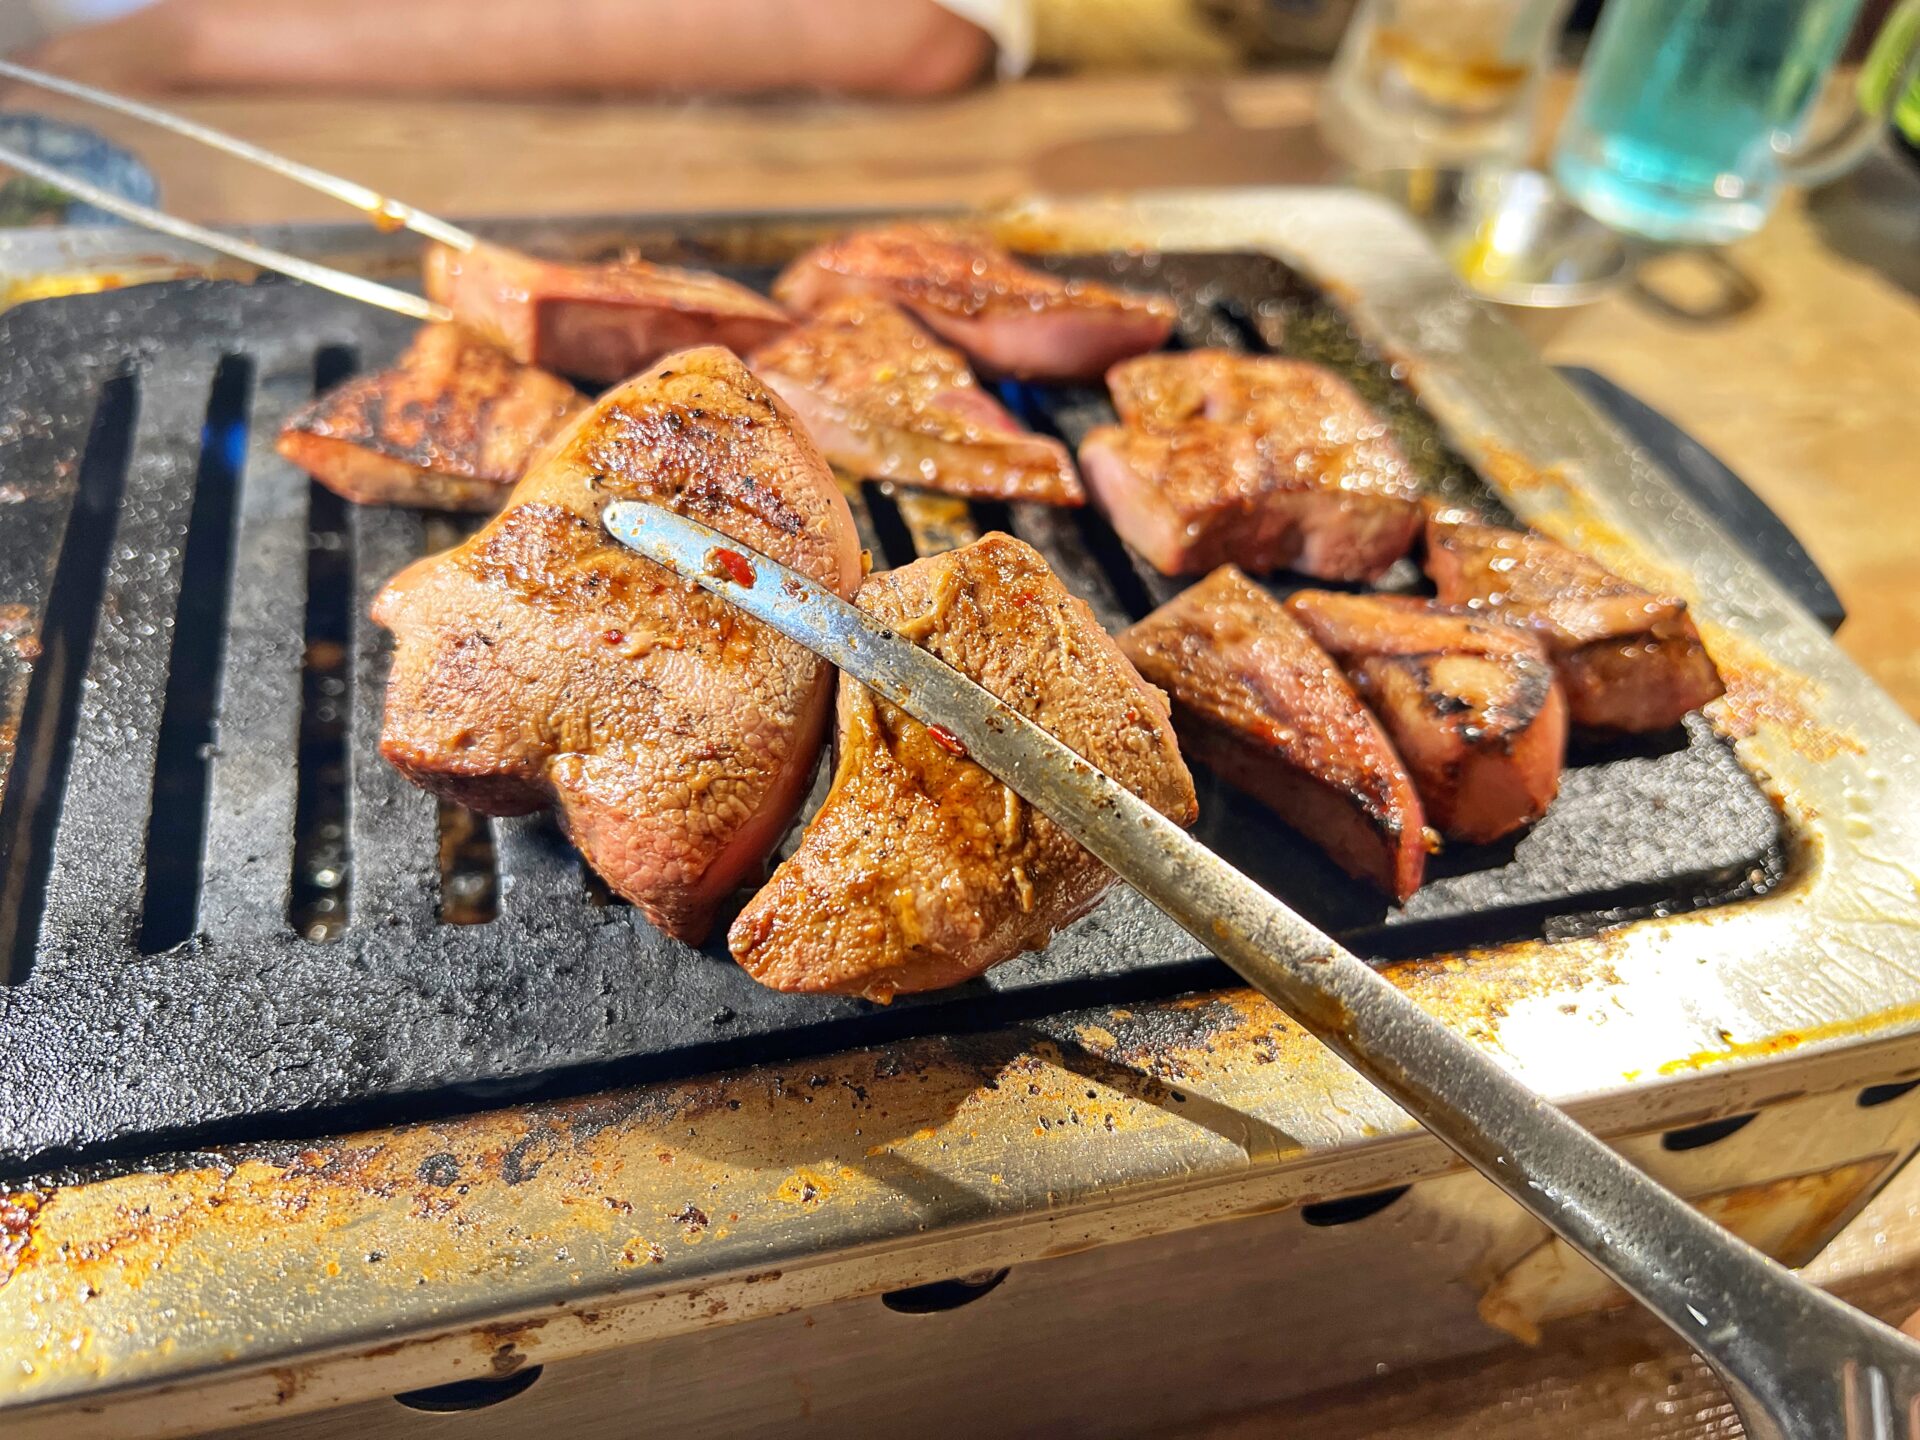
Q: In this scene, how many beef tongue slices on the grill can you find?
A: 10